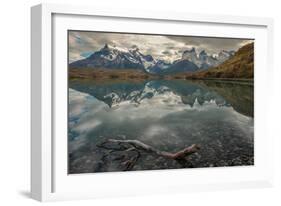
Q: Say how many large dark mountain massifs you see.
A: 2